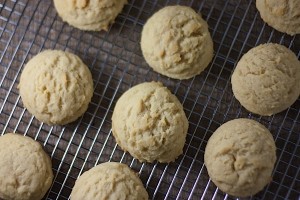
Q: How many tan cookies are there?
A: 9